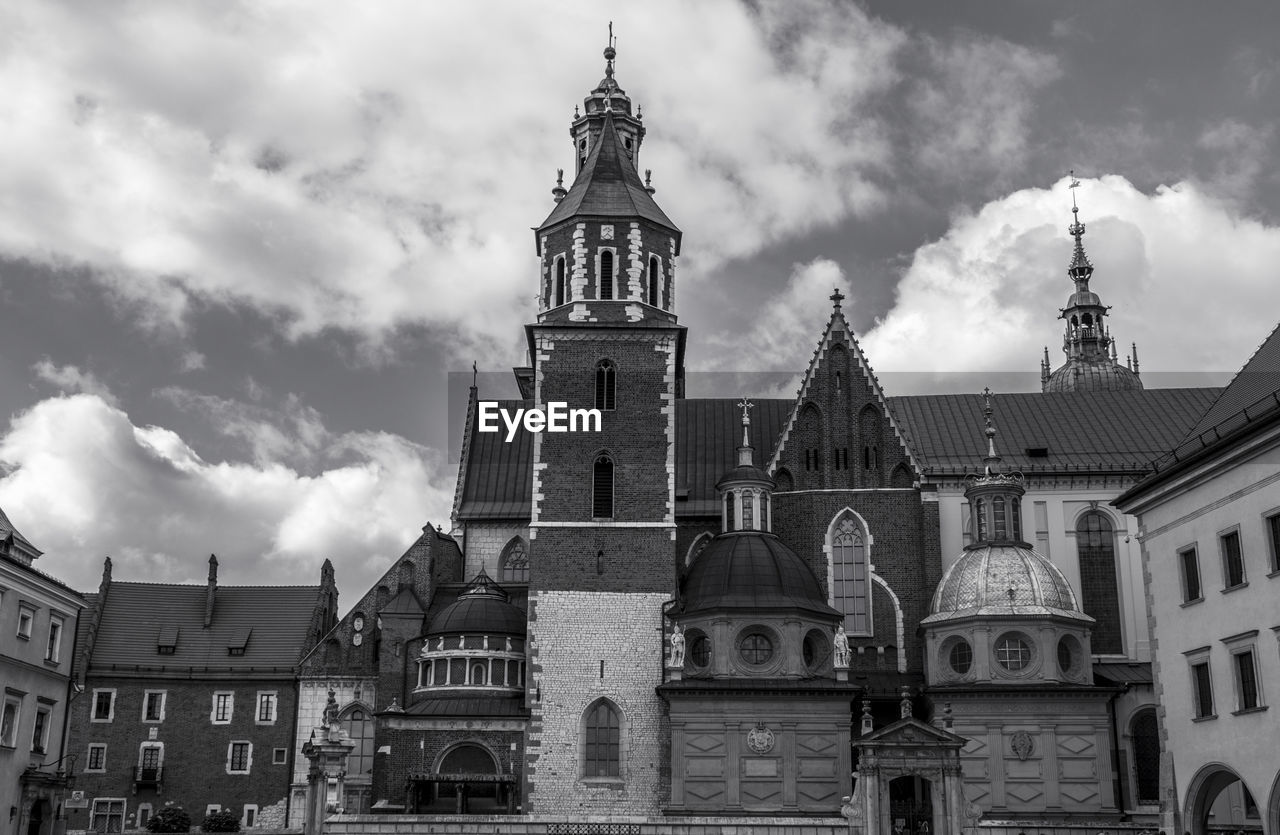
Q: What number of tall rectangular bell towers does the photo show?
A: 1